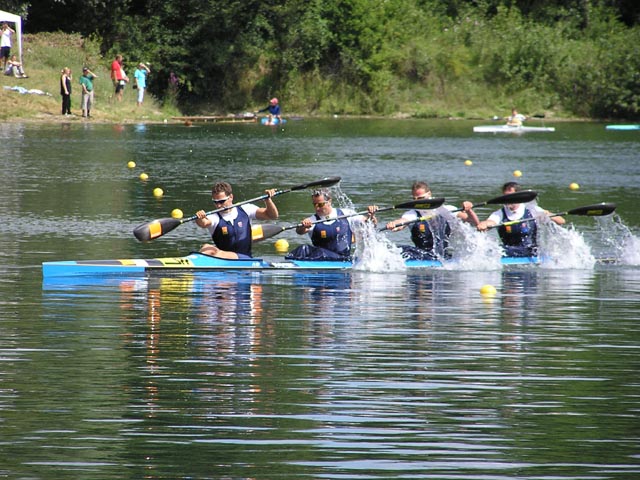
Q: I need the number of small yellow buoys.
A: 9